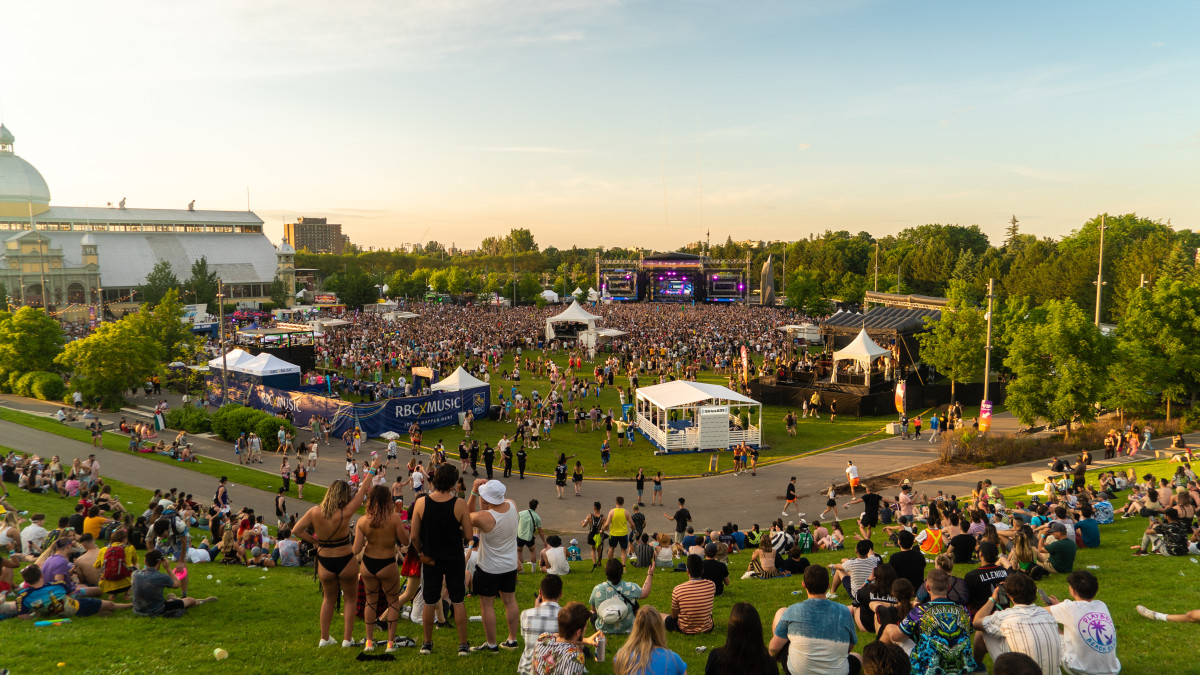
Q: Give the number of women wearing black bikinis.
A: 2